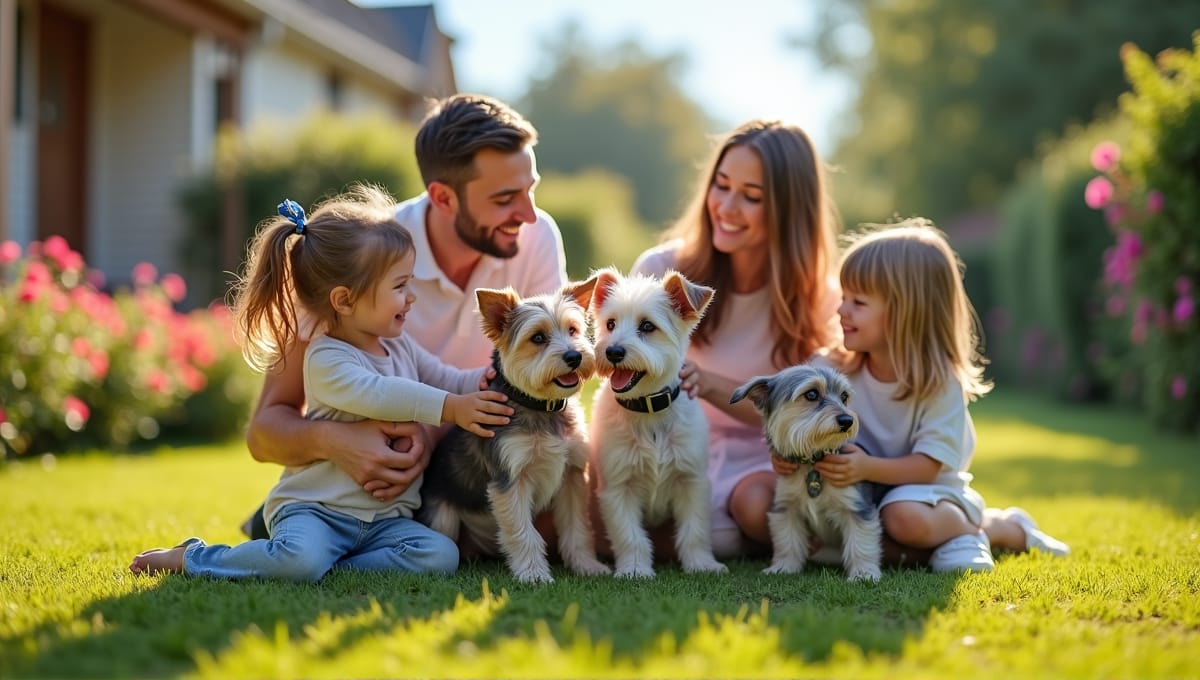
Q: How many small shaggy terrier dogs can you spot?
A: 3